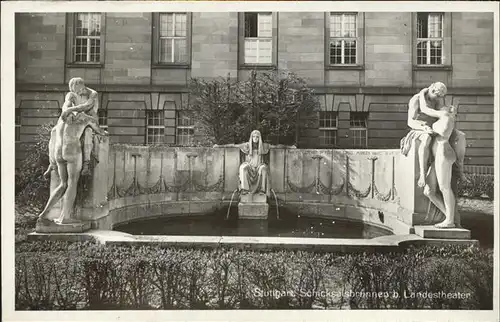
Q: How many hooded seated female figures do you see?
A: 1